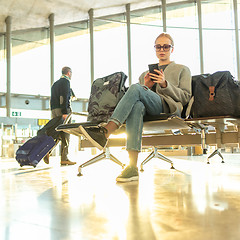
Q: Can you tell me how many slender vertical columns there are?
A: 7